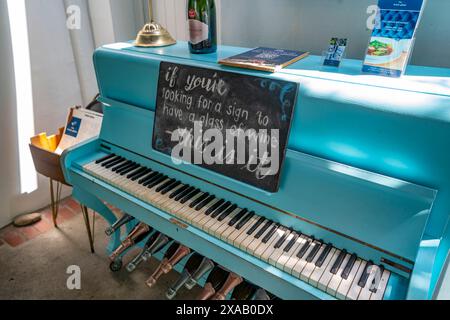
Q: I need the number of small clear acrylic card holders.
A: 1